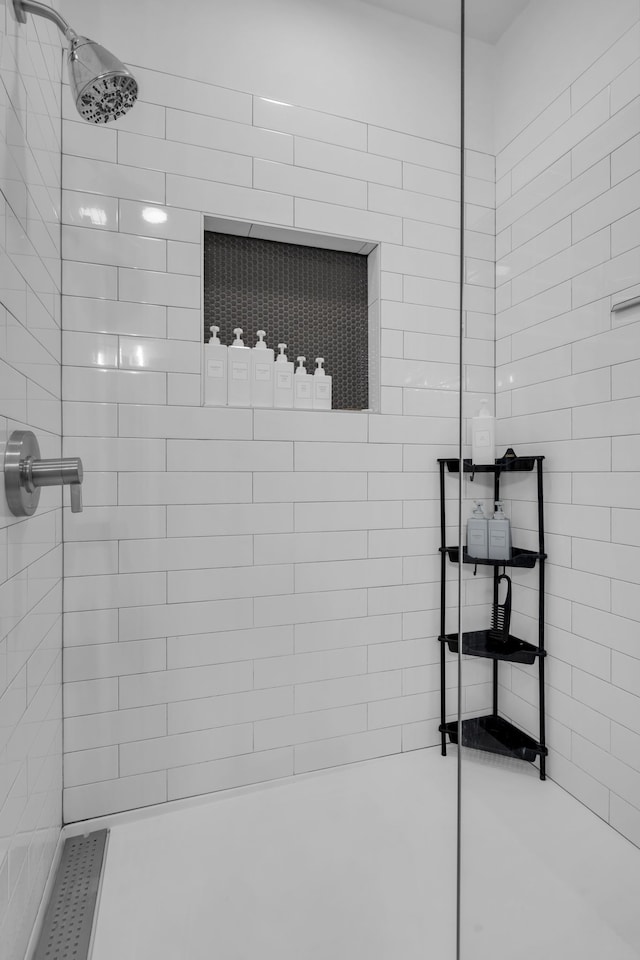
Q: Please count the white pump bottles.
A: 7